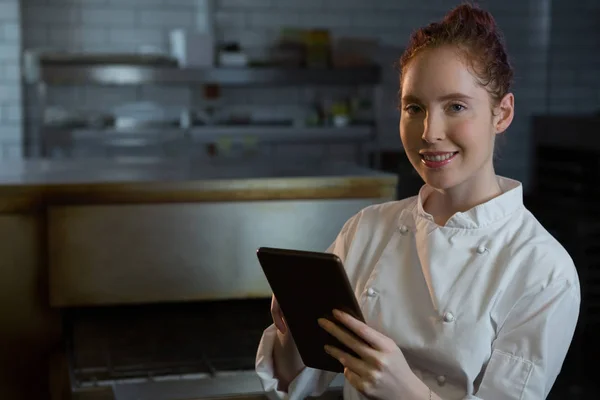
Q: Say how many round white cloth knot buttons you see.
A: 5